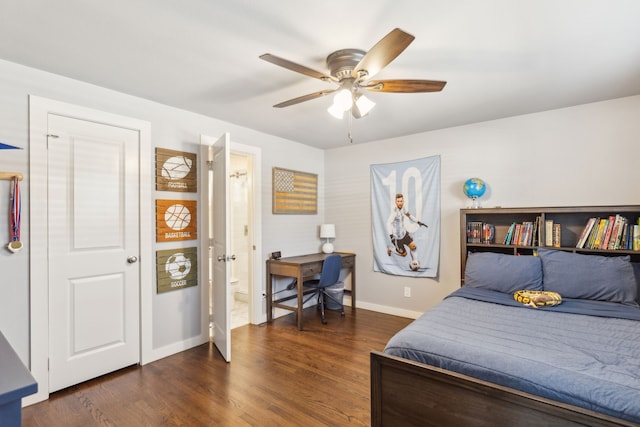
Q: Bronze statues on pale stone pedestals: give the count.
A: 0